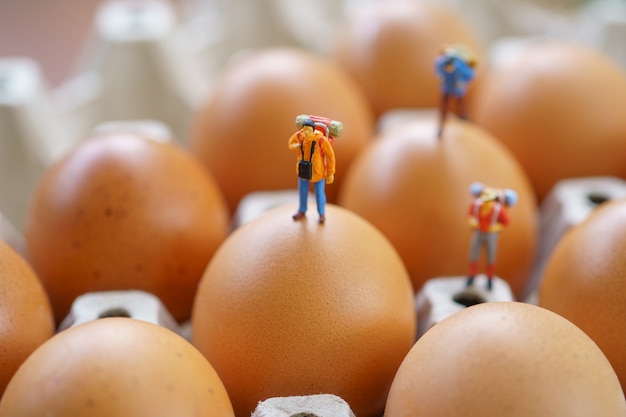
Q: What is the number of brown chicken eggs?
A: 10